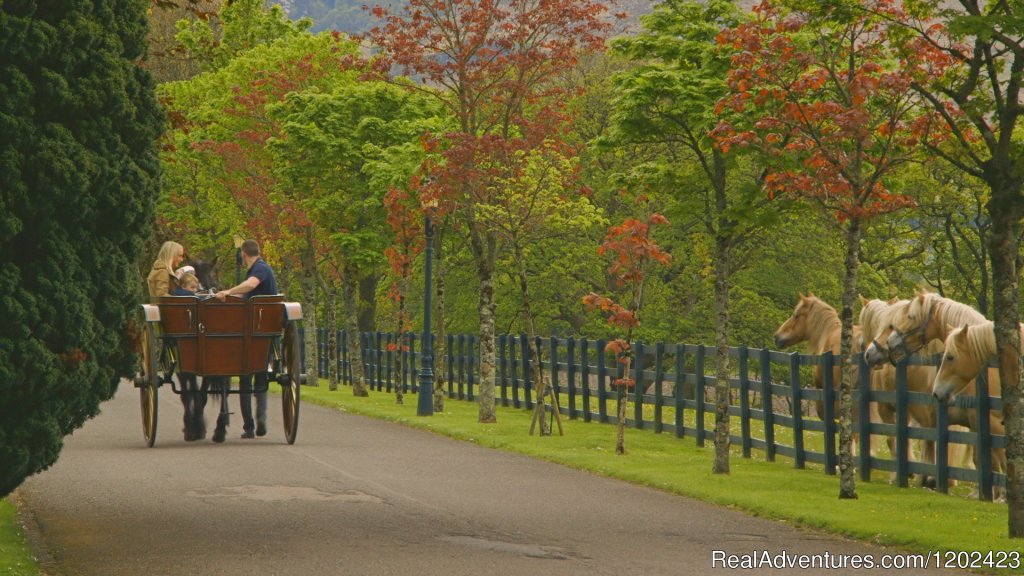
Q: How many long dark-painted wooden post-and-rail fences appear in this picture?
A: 1